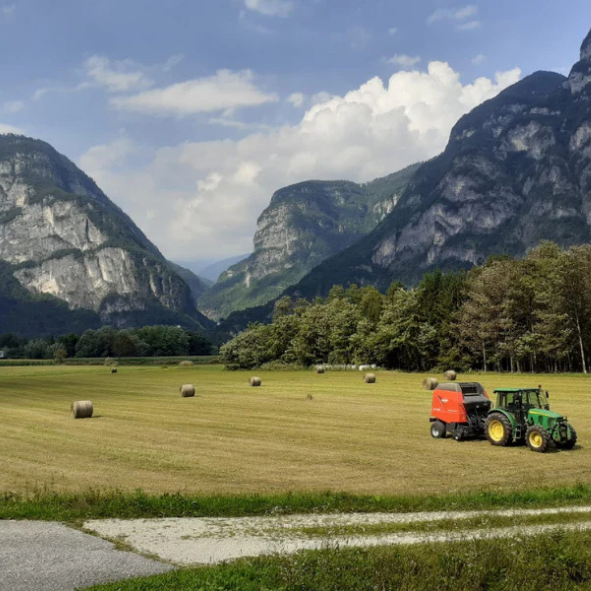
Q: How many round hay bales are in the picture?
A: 8